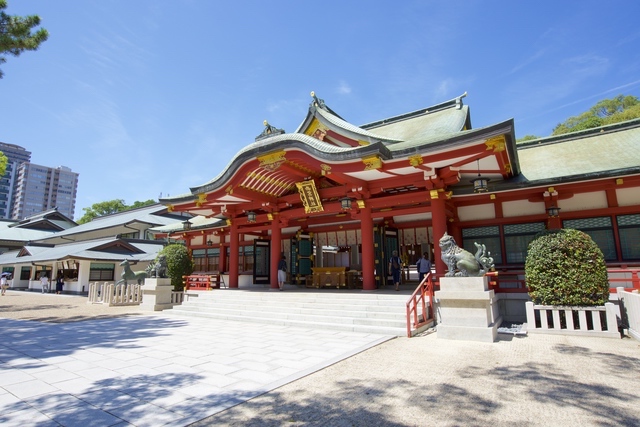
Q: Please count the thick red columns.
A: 4